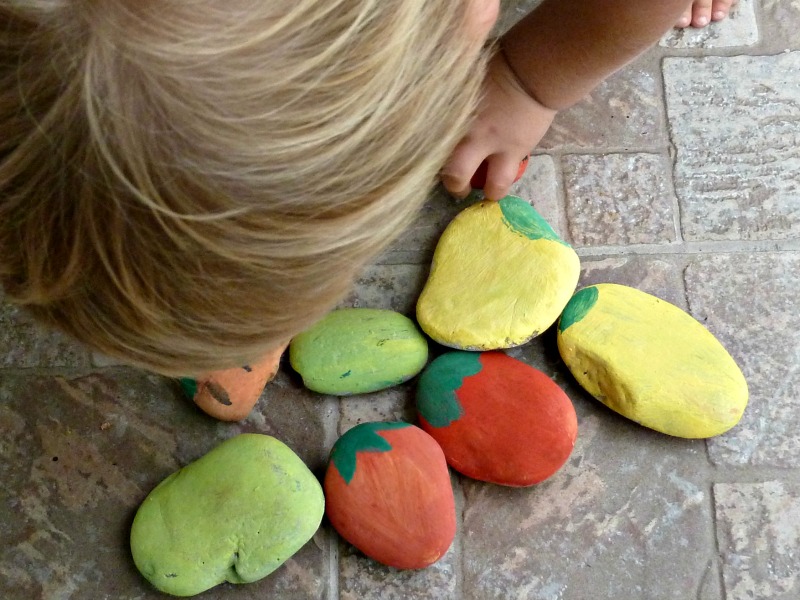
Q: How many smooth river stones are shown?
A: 8